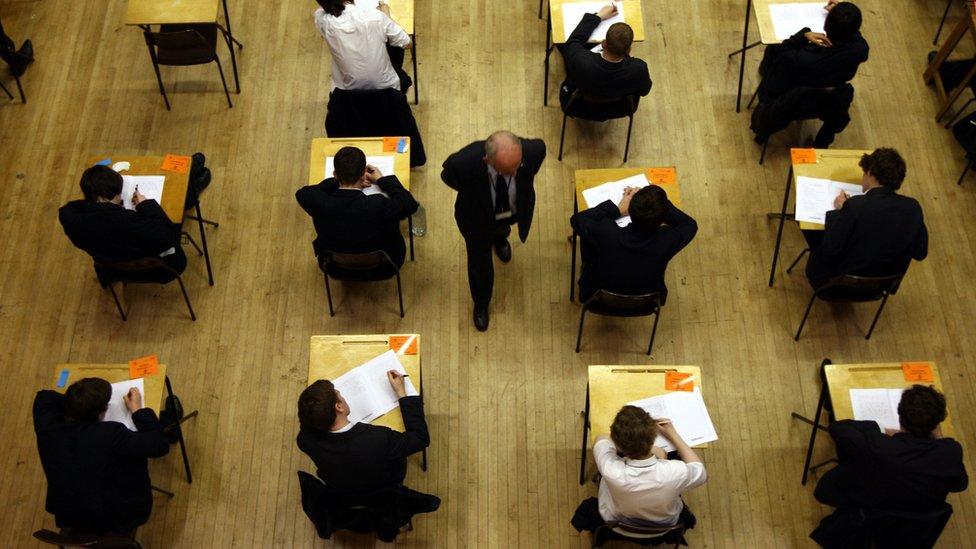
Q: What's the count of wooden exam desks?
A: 12